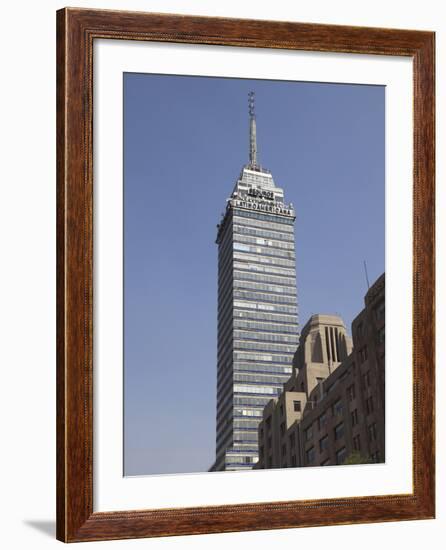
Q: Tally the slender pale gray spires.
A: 1